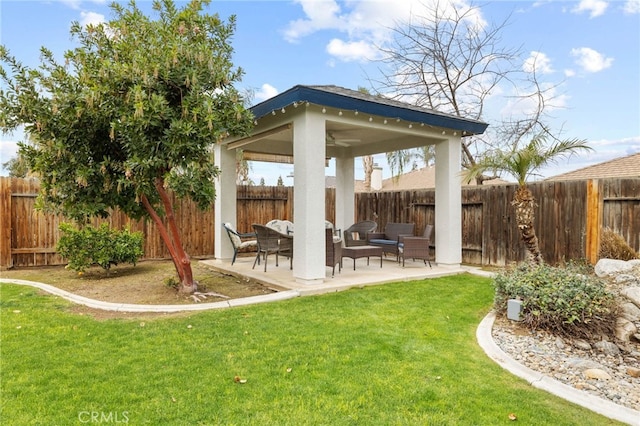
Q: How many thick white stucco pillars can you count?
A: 4